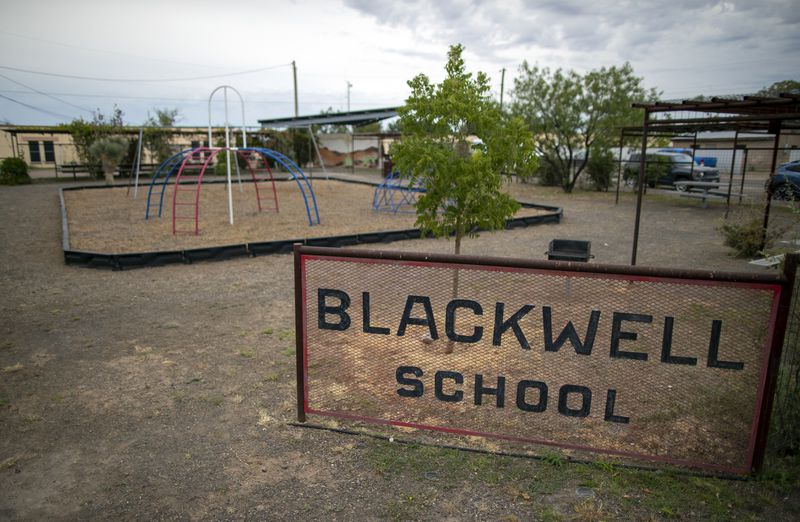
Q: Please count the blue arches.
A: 2